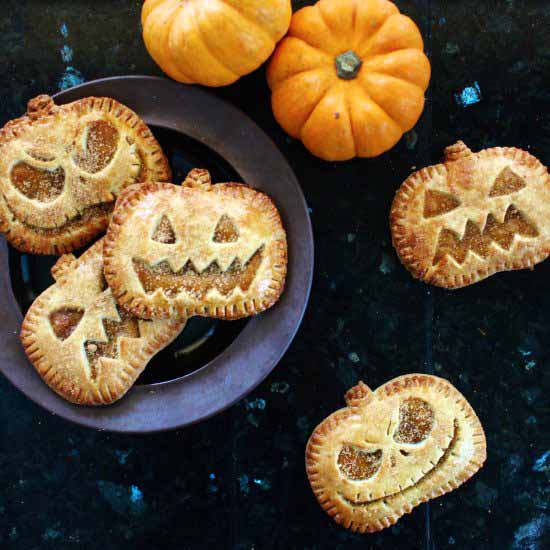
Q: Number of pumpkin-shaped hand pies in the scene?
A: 5